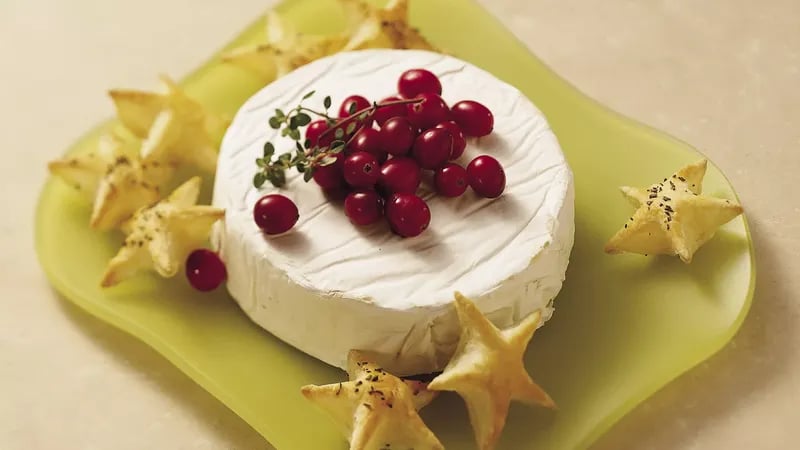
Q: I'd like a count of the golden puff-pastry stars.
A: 8